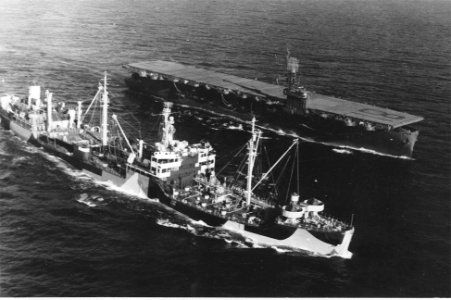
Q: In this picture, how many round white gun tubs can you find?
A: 2